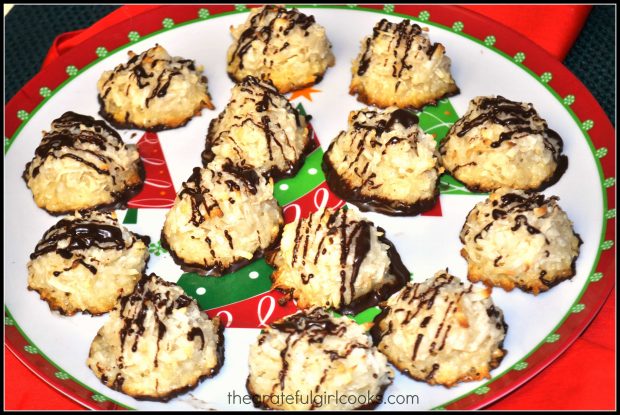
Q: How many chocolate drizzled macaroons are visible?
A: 14